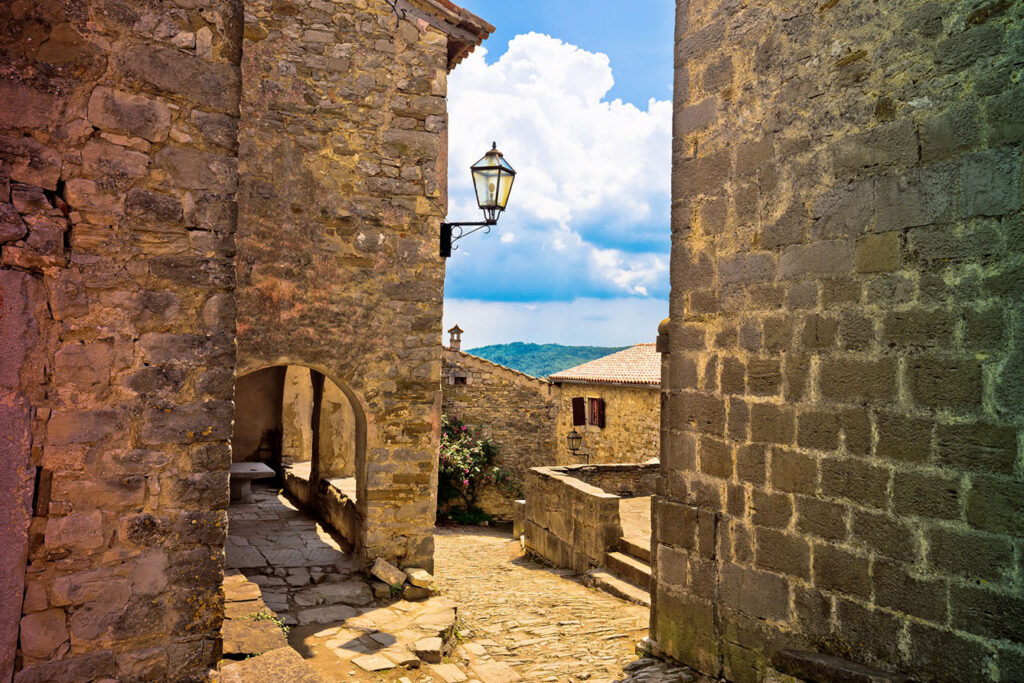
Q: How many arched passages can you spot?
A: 1